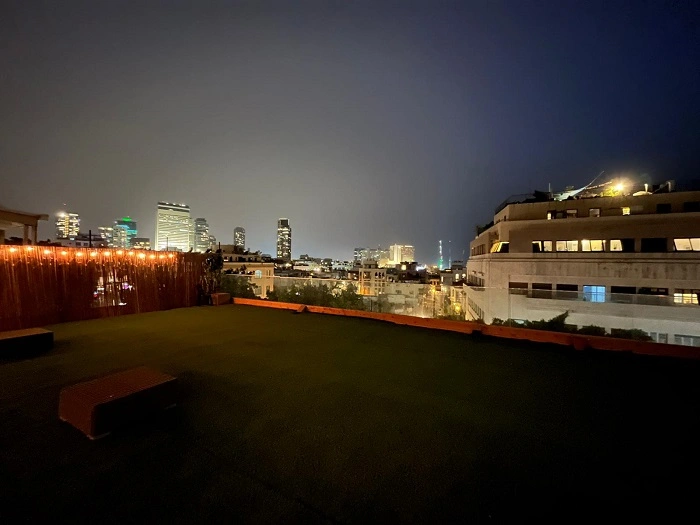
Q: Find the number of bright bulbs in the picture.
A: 13